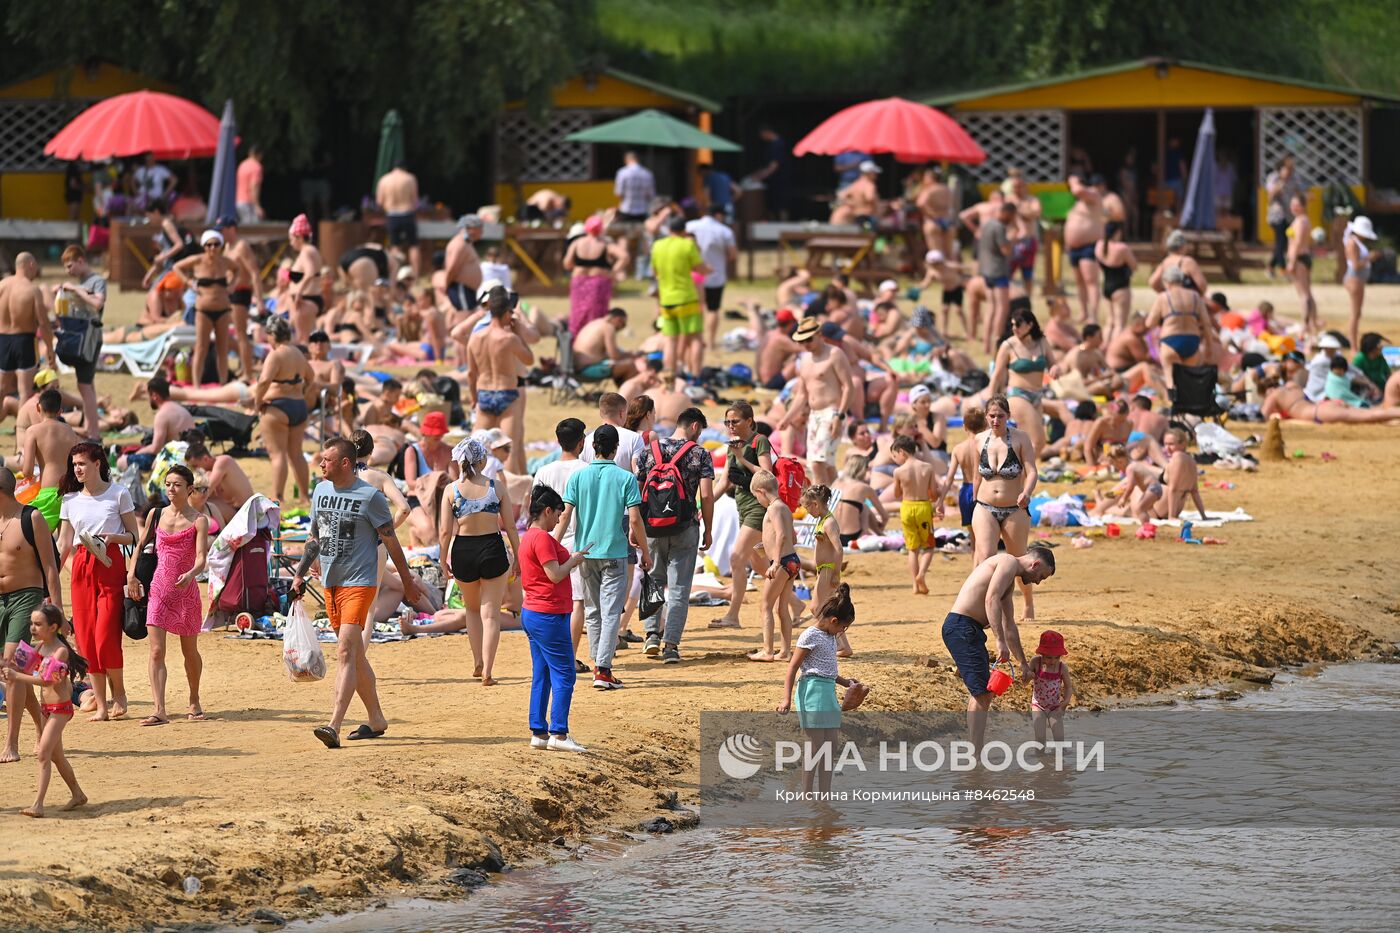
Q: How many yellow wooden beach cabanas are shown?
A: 3